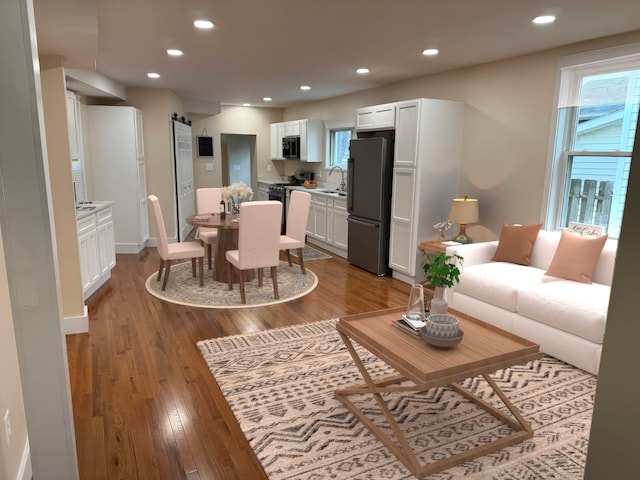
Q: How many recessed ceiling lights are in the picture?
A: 9